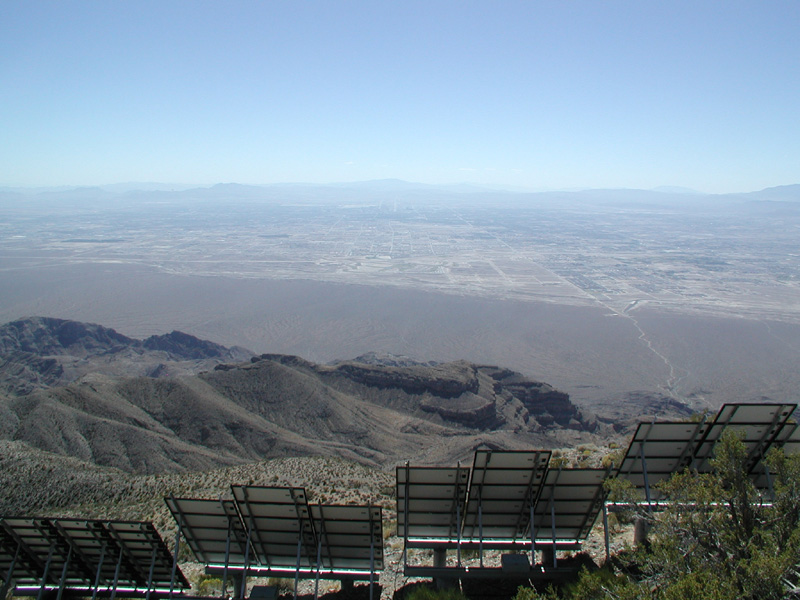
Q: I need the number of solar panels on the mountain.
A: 12